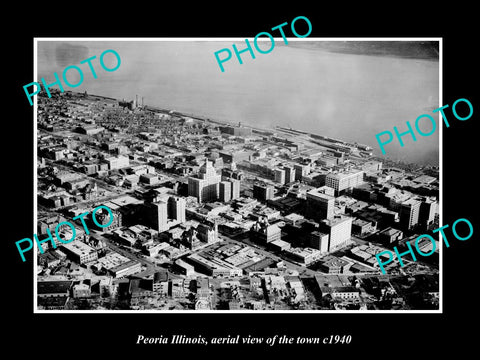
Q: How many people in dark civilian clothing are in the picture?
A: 0